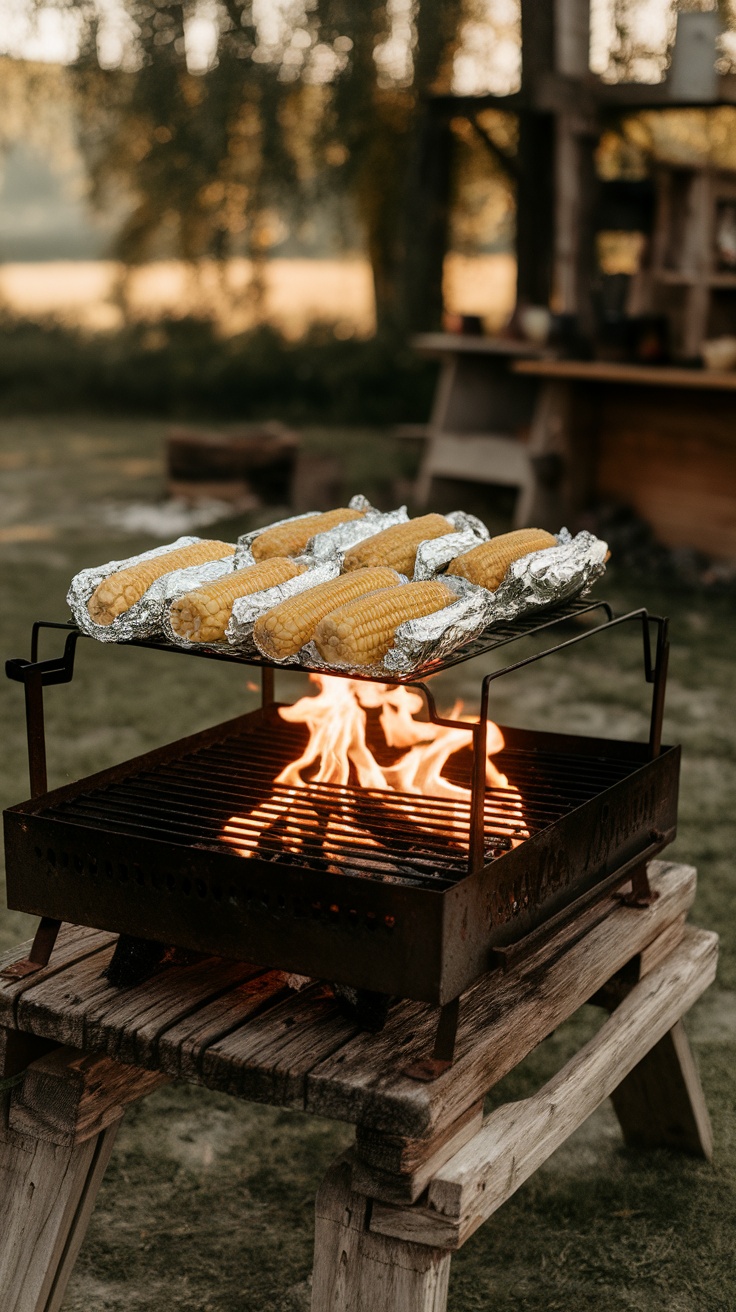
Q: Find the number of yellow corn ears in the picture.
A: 7